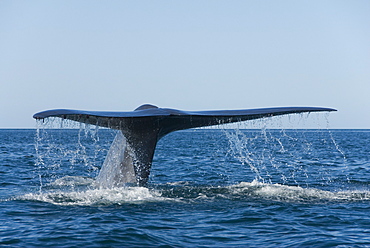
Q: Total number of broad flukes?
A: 2